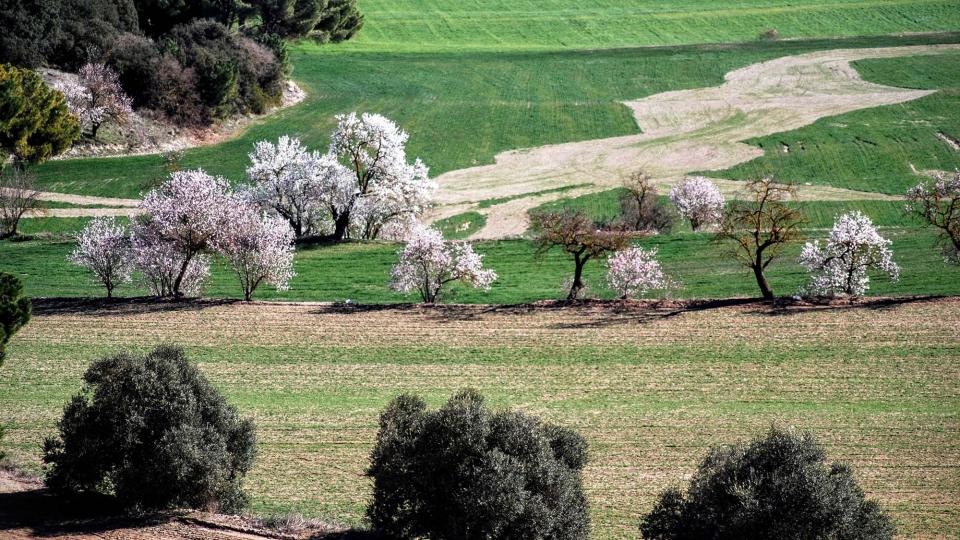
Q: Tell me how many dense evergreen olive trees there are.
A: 3